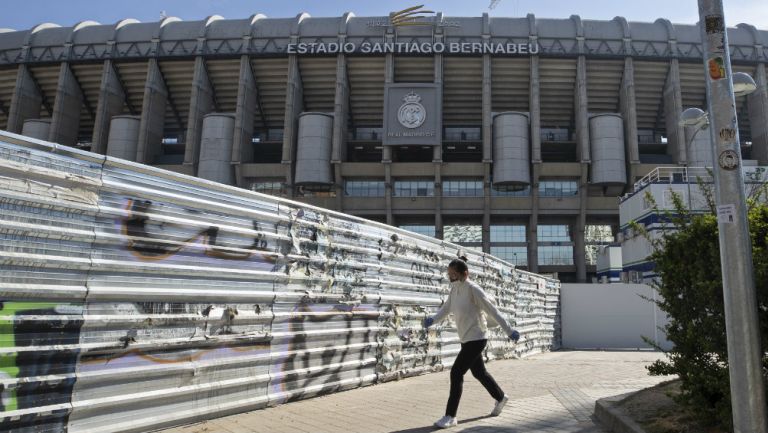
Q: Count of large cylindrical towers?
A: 7